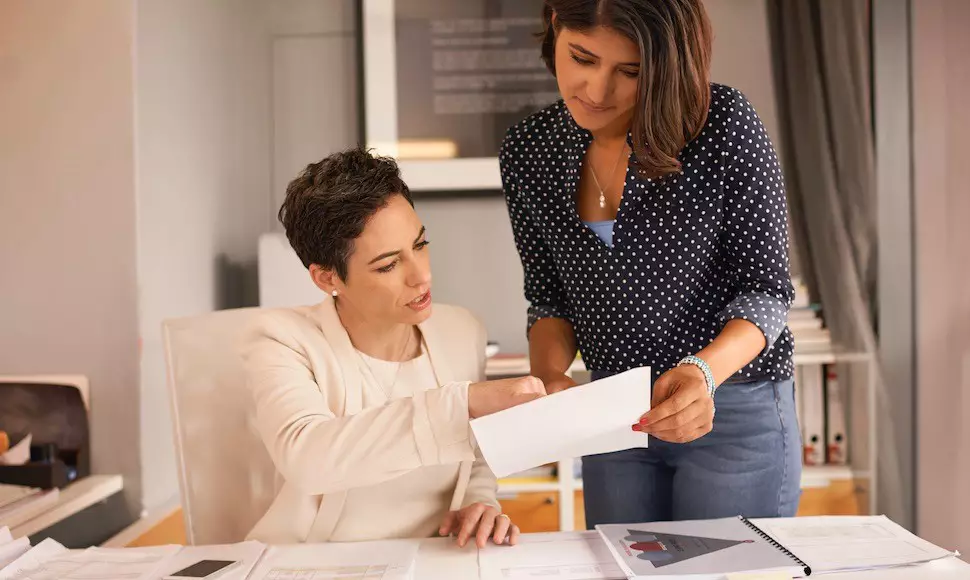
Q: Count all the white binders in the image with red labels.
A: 2